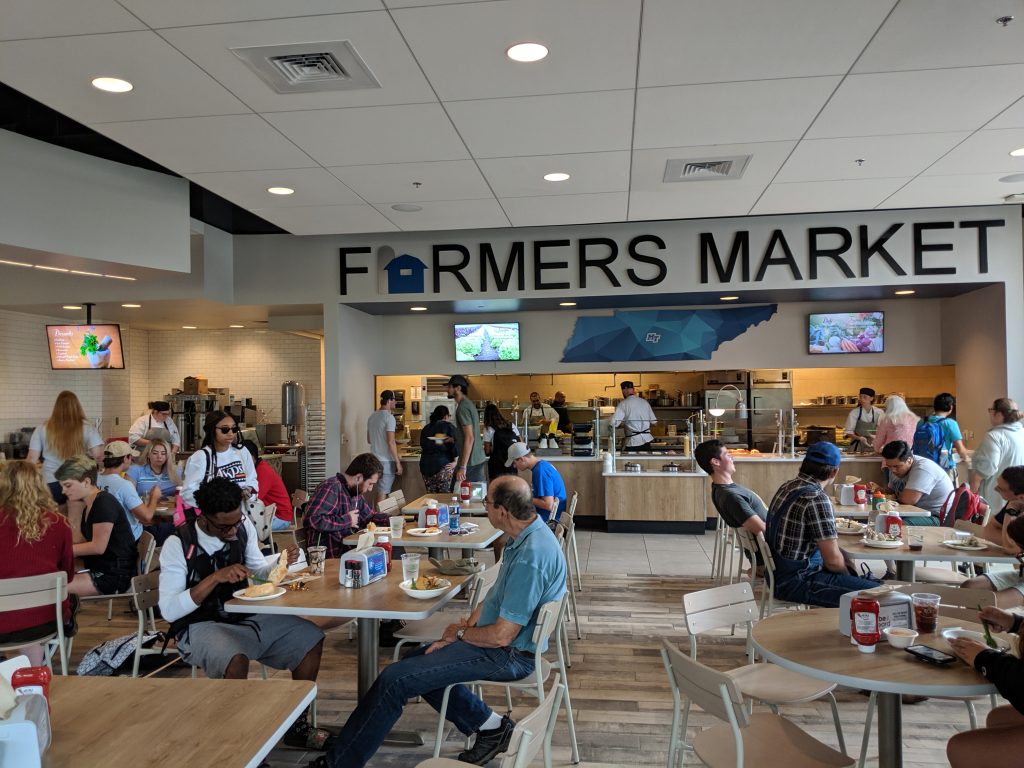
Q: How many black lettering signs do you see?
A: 1